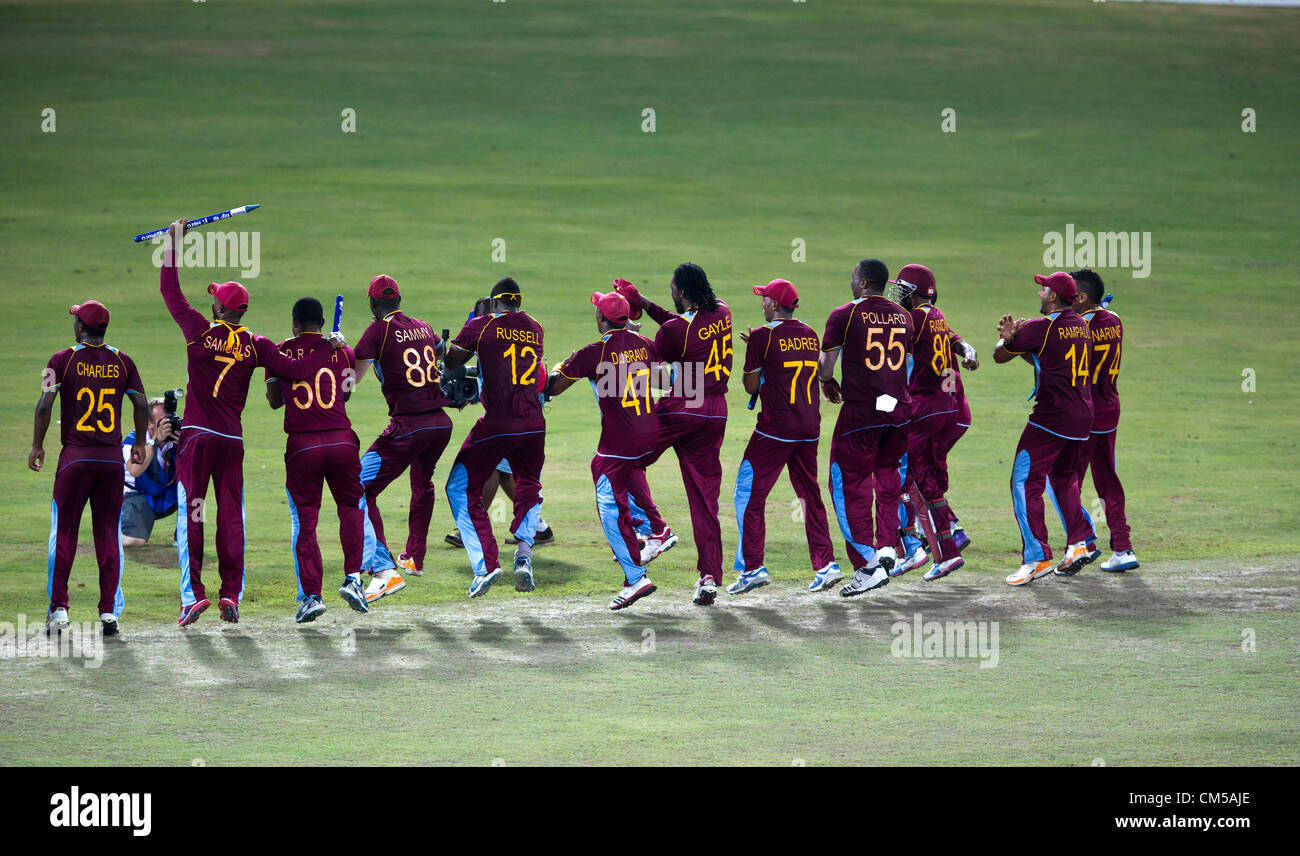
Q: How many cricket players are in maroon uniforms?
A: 12